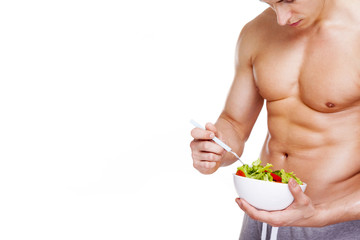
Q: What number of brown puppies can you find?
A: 0